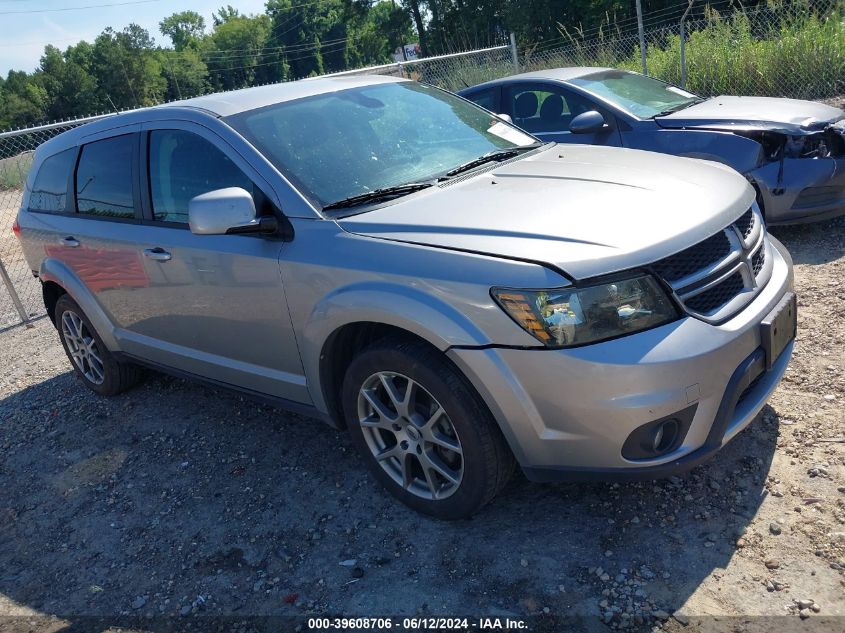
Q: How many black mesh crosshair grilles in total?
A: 1